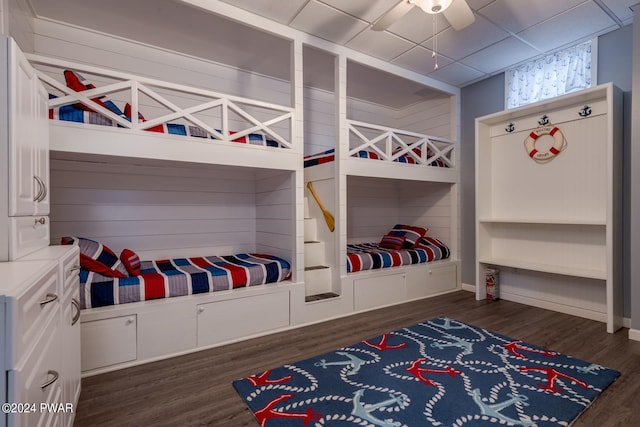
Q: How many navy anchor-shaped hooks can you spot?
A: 3